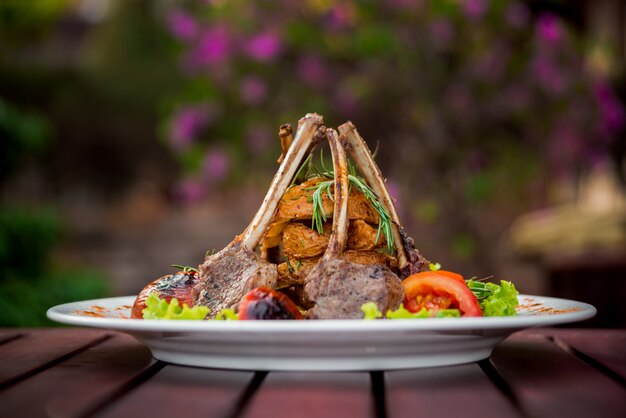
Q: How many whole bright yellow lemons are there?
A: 0